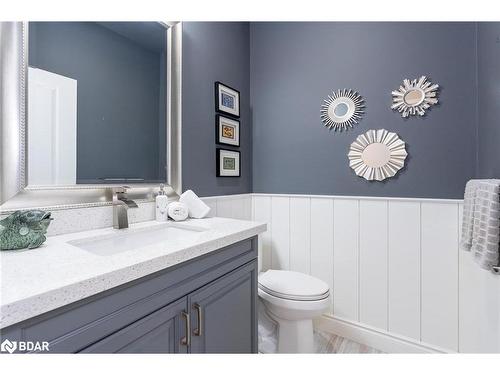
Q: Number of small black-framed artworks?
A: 3